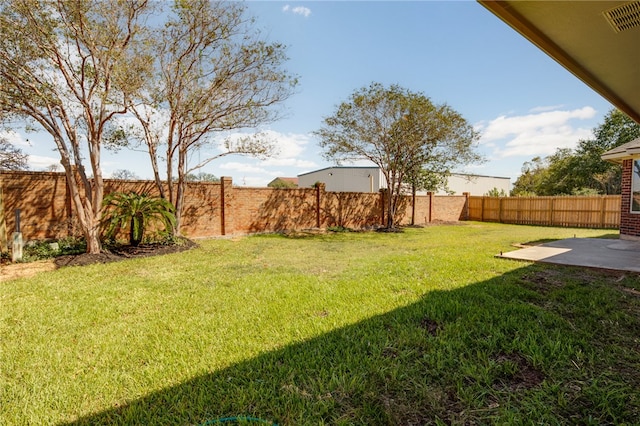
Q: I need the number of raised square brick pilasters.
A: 6